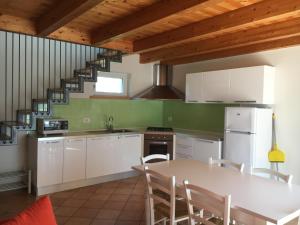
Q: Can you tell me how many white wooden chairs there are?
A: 5